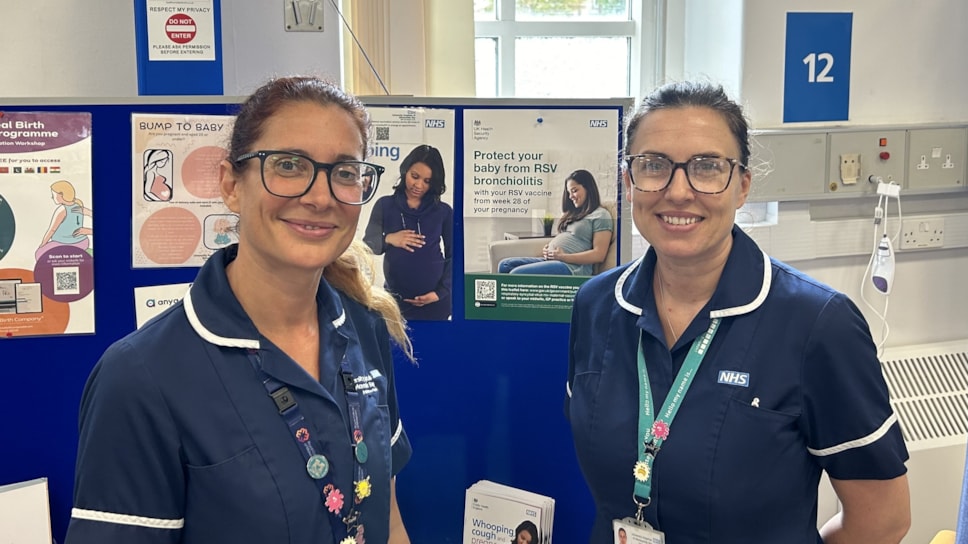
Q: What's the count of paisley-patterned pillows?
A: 0